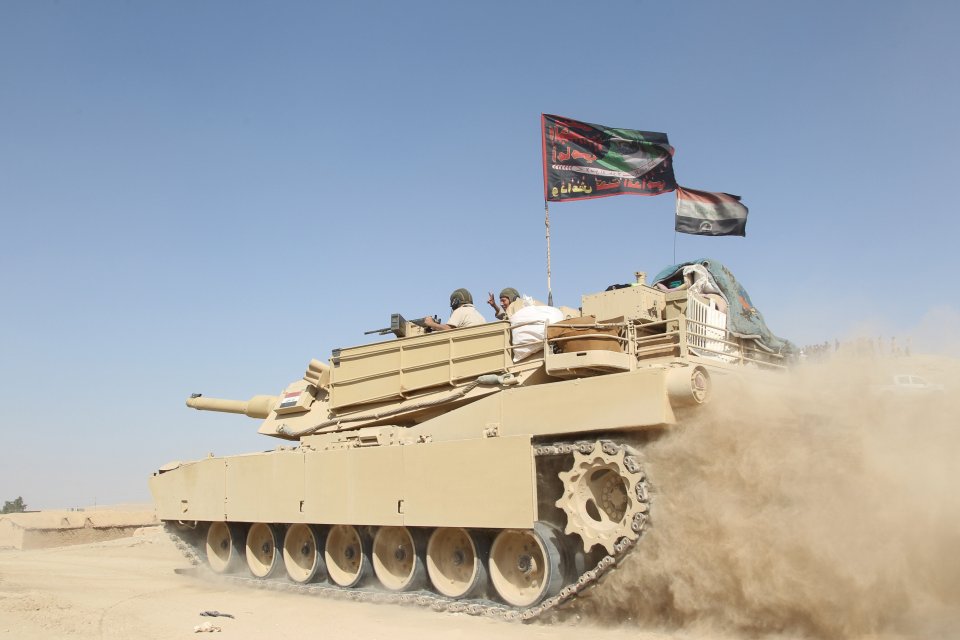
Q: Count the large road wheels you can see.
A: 7